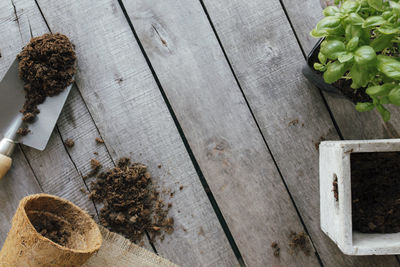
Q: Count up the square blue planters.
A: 0